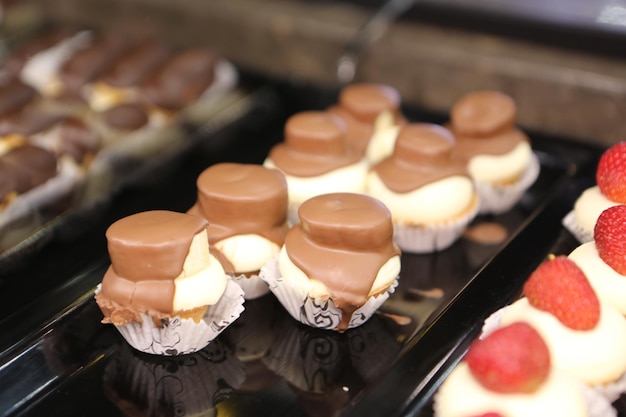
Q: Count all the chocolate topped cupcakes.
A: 7